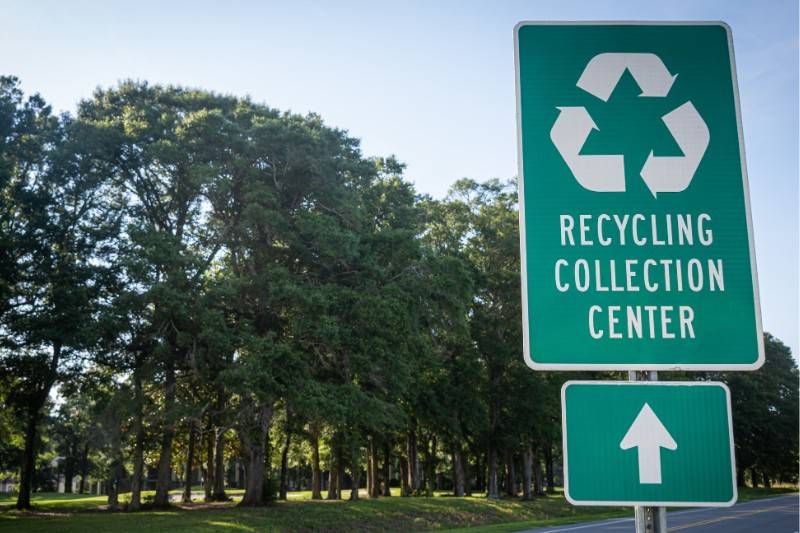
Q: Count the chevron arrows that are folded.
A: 3